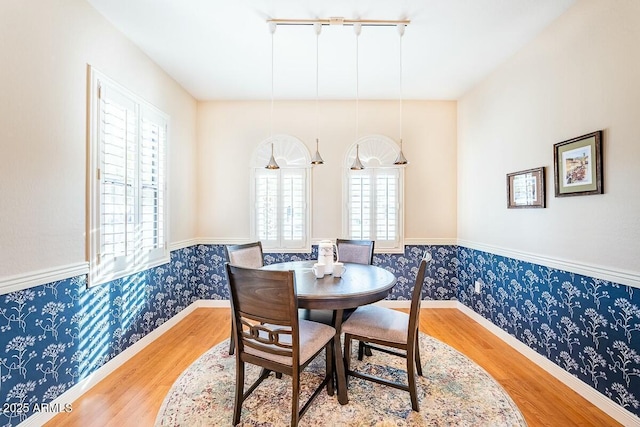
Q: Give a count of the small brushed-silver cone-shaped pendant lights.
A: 4